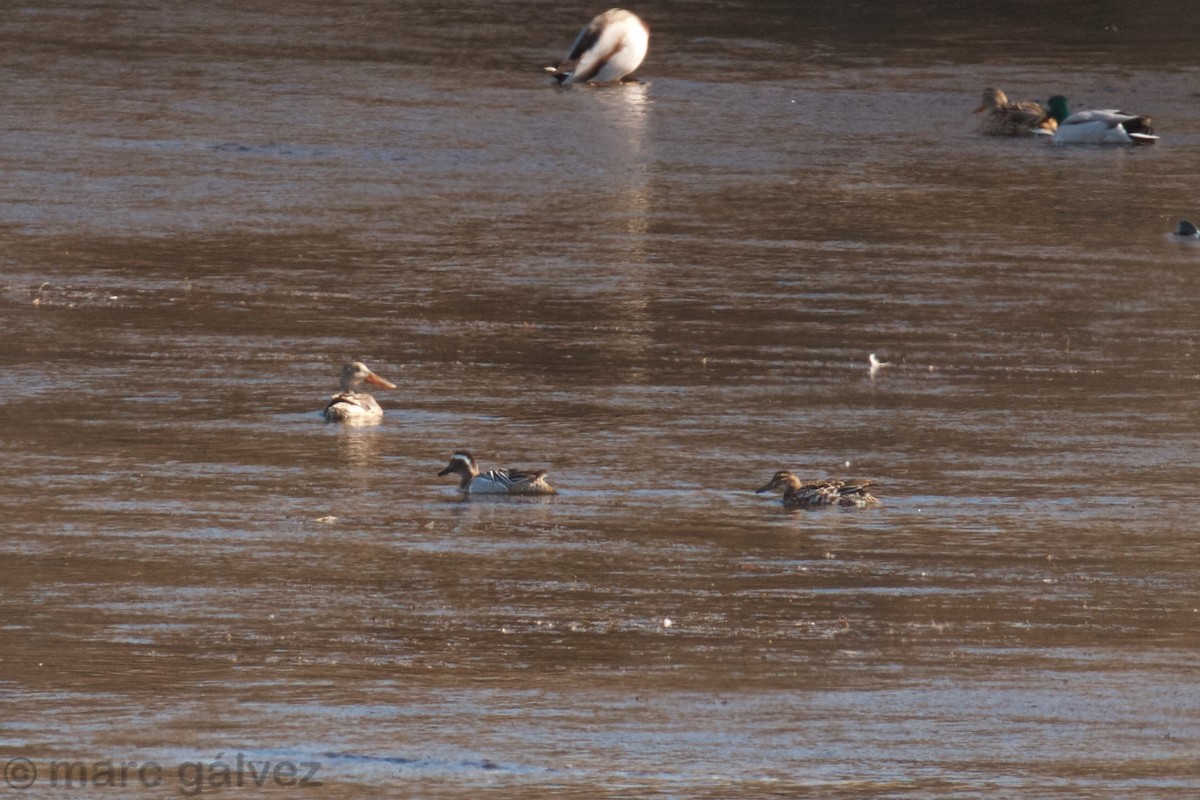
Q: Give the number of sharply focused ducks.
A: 3